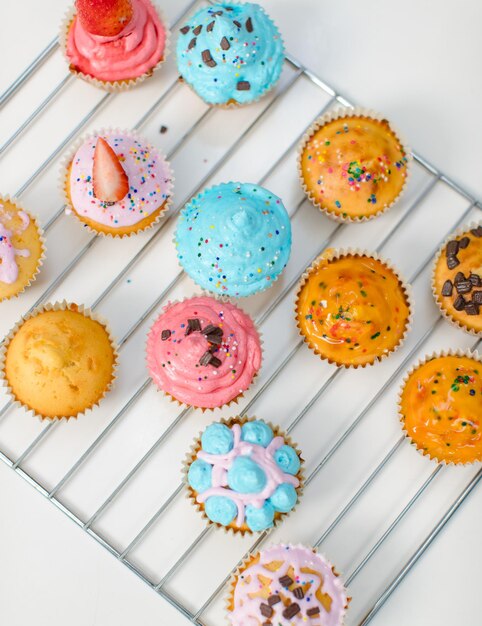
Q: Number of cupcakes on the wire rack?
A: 13